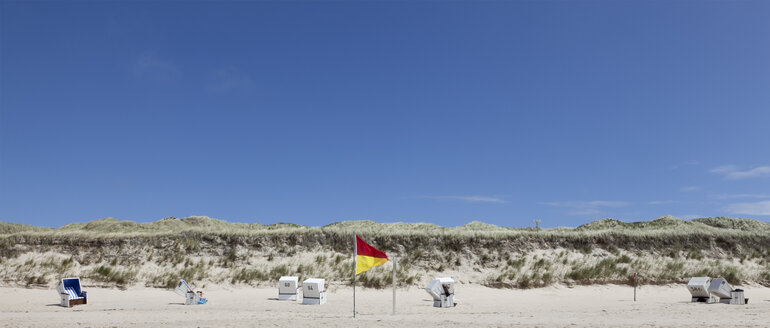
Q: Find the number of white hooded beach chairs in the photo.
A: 7